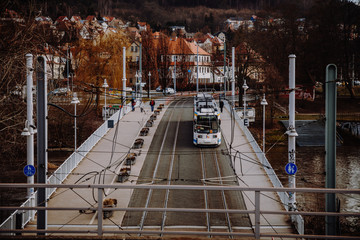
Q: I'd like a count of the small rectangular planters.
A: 10